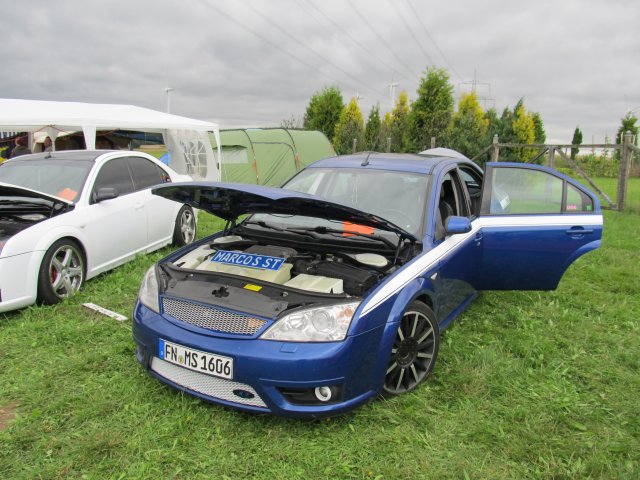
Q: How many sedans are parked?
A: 2